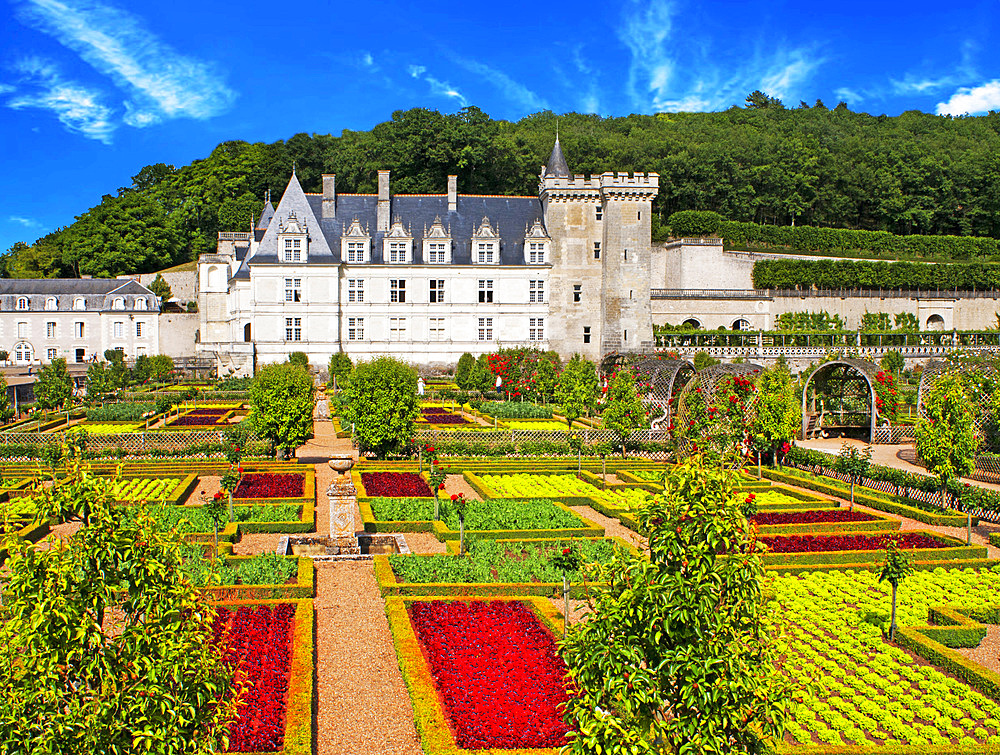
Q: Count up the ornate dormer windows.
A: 6